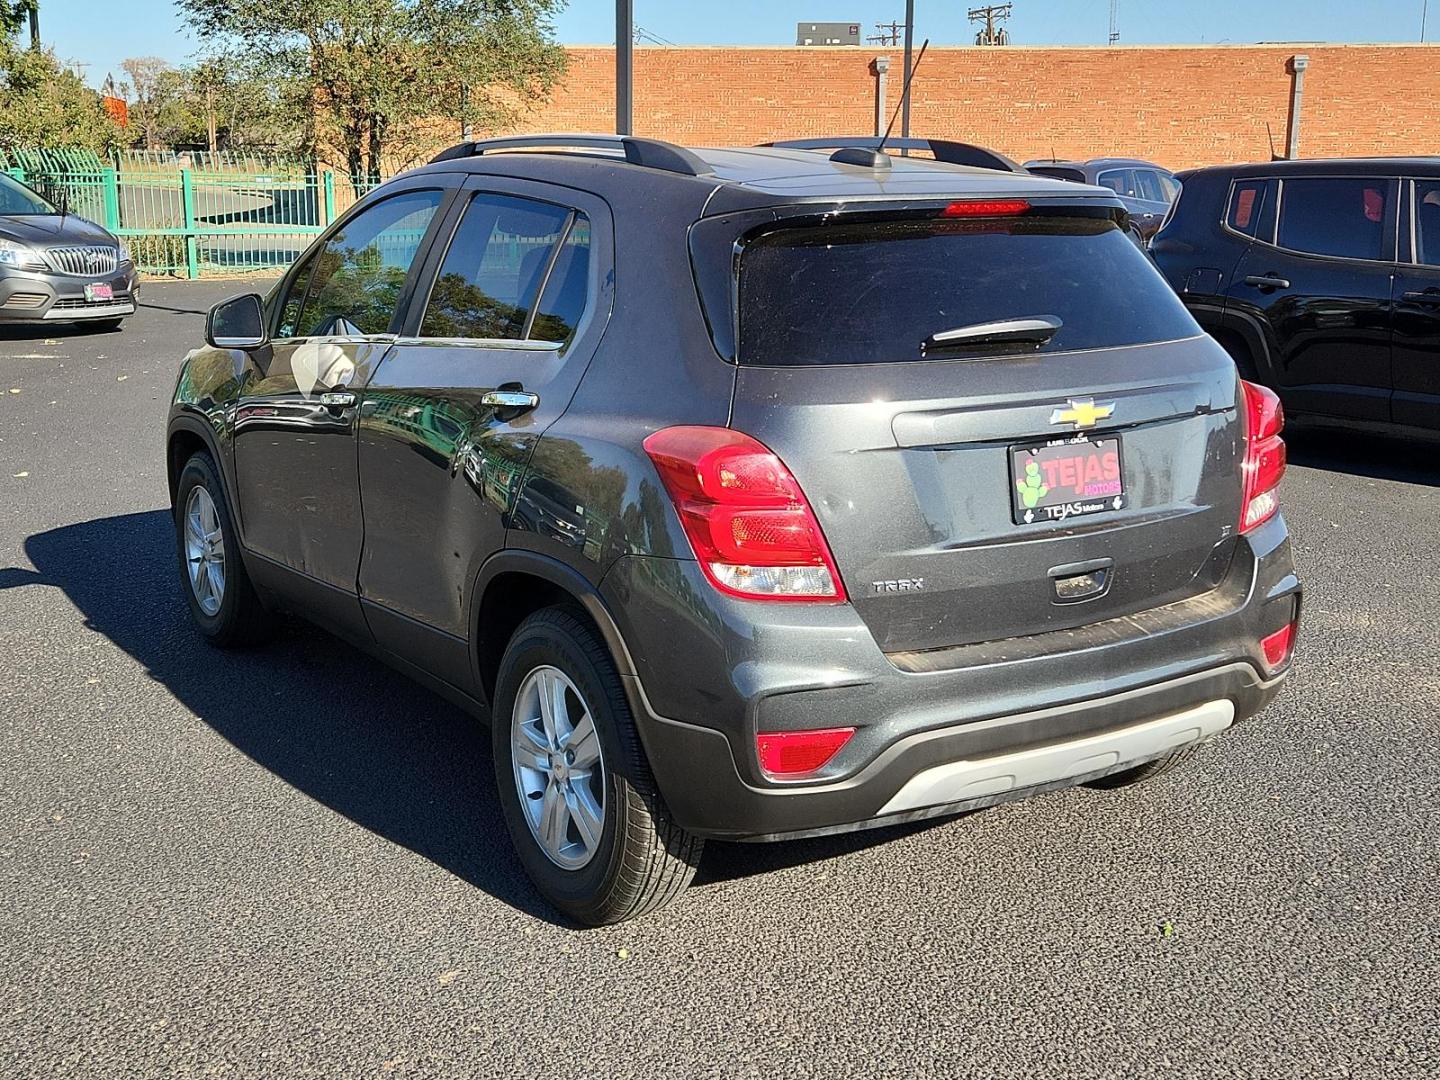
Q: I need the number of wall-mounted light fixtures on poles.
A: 2